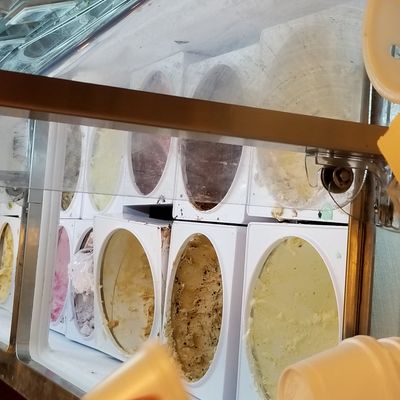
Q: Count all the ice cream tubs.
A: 11